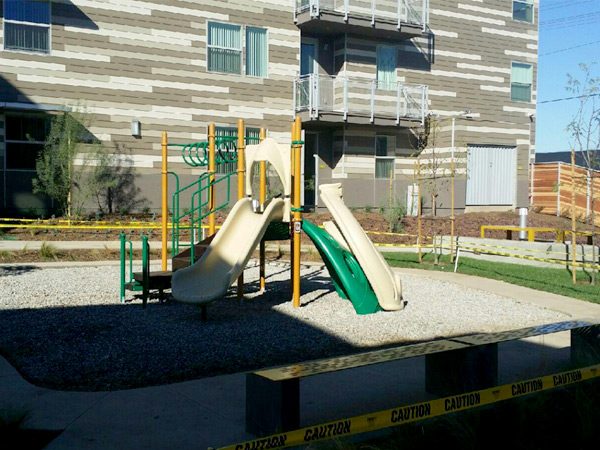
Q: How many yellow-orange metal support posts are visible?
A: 6